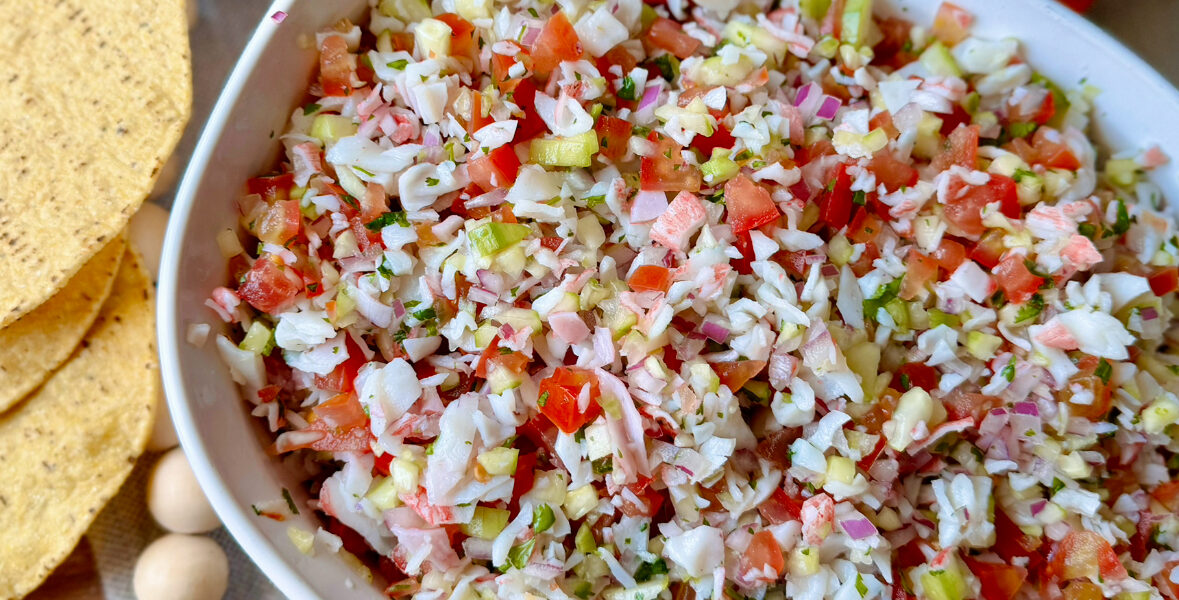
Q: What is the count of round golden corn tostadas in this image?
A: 3